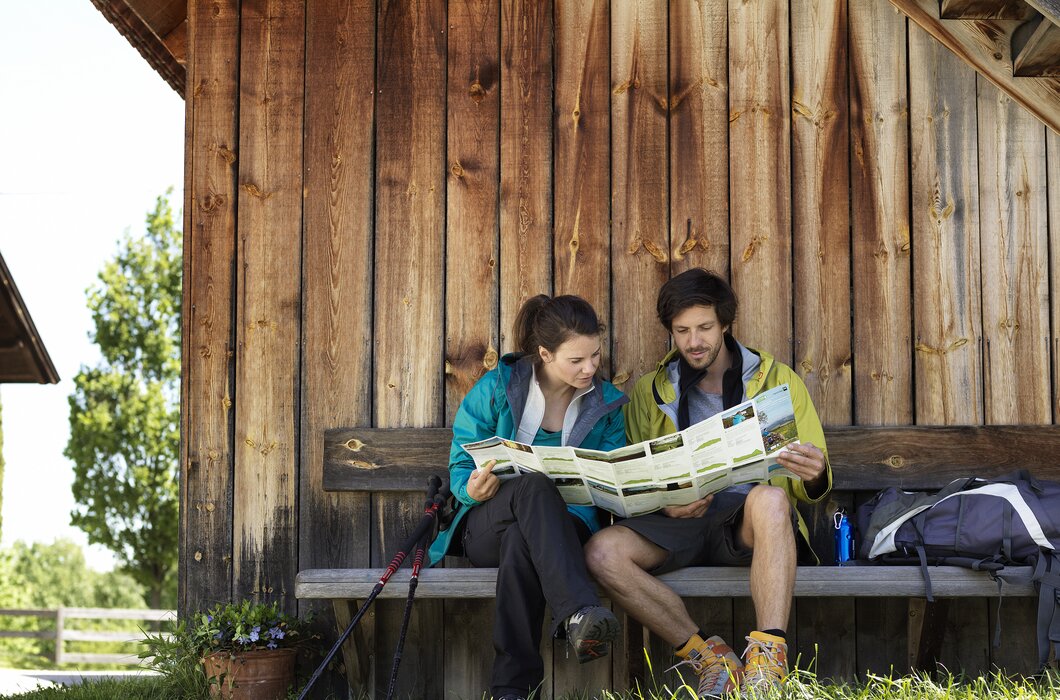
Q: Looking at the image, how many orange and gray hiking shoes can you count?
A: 2